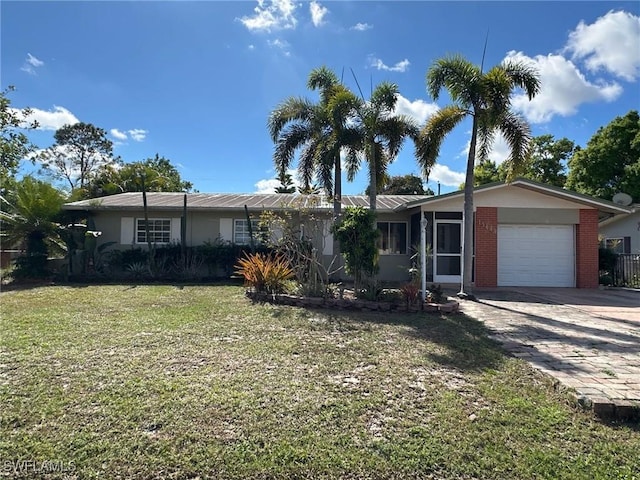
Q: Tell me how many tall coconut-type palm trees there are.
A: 3